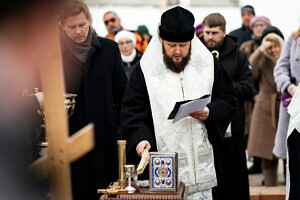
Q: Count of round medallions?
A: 5